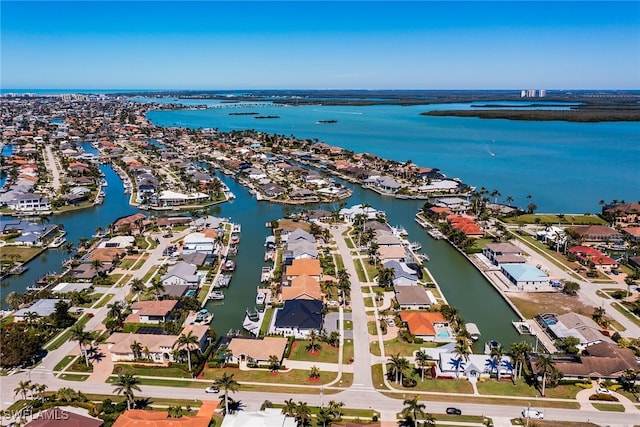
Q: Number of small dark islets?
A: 3